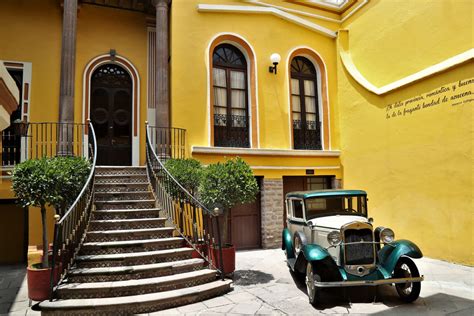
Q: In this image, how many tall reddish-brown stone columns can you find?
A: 2